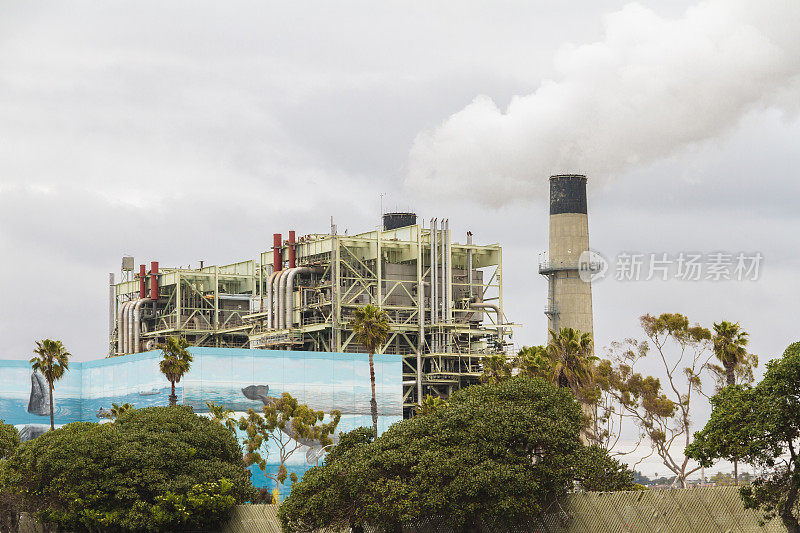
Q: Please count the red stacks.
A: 4